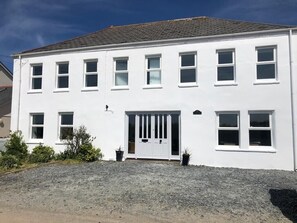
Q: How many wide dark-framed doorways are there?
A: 1